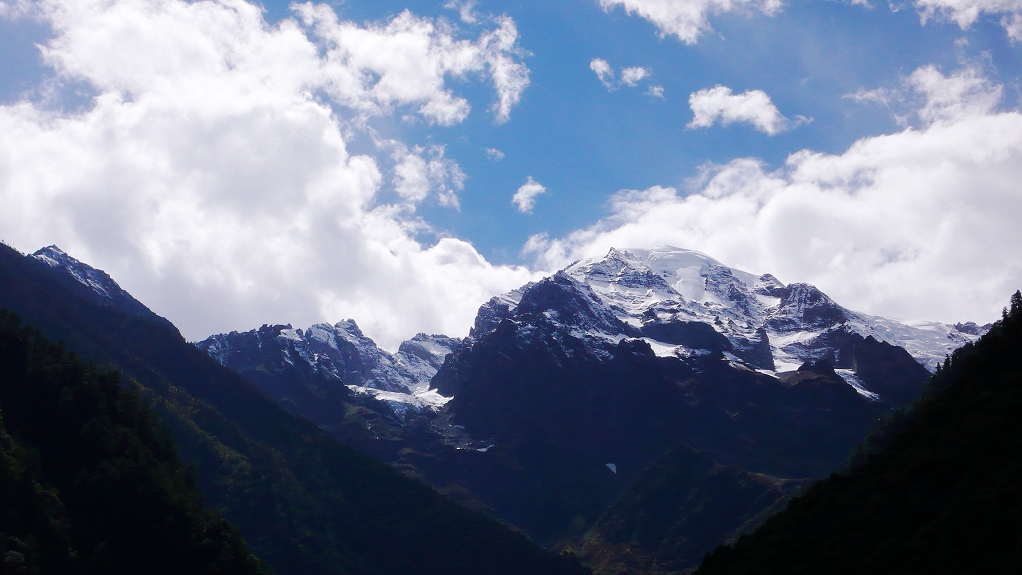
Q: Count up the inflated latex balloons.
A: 0